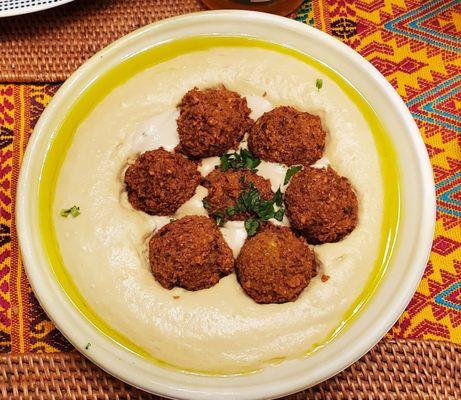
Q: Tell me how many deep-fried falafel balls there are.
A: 7